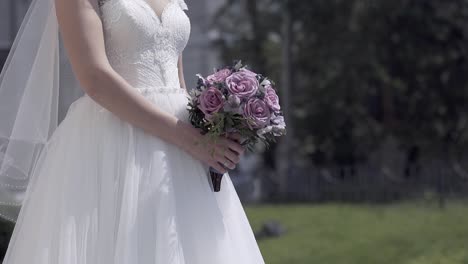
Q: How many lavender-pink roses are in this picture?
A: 5